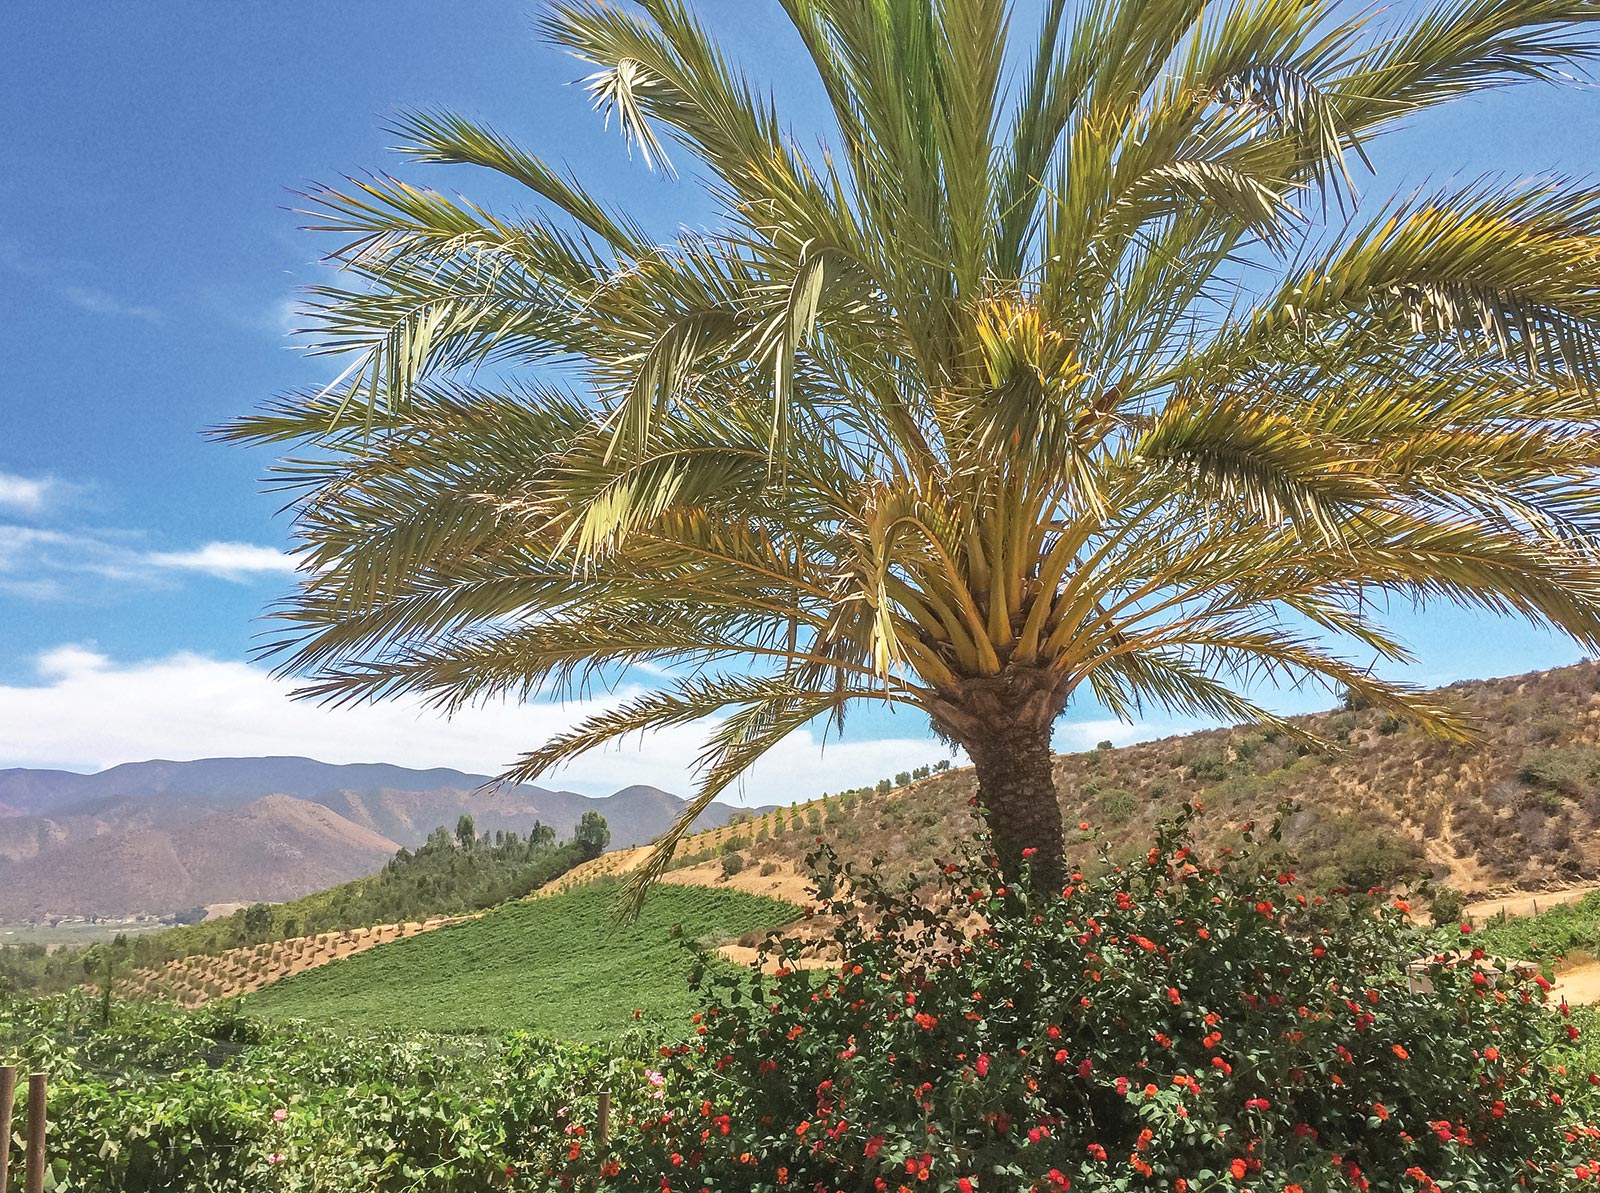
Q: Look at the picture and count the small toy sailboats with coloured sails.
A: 0